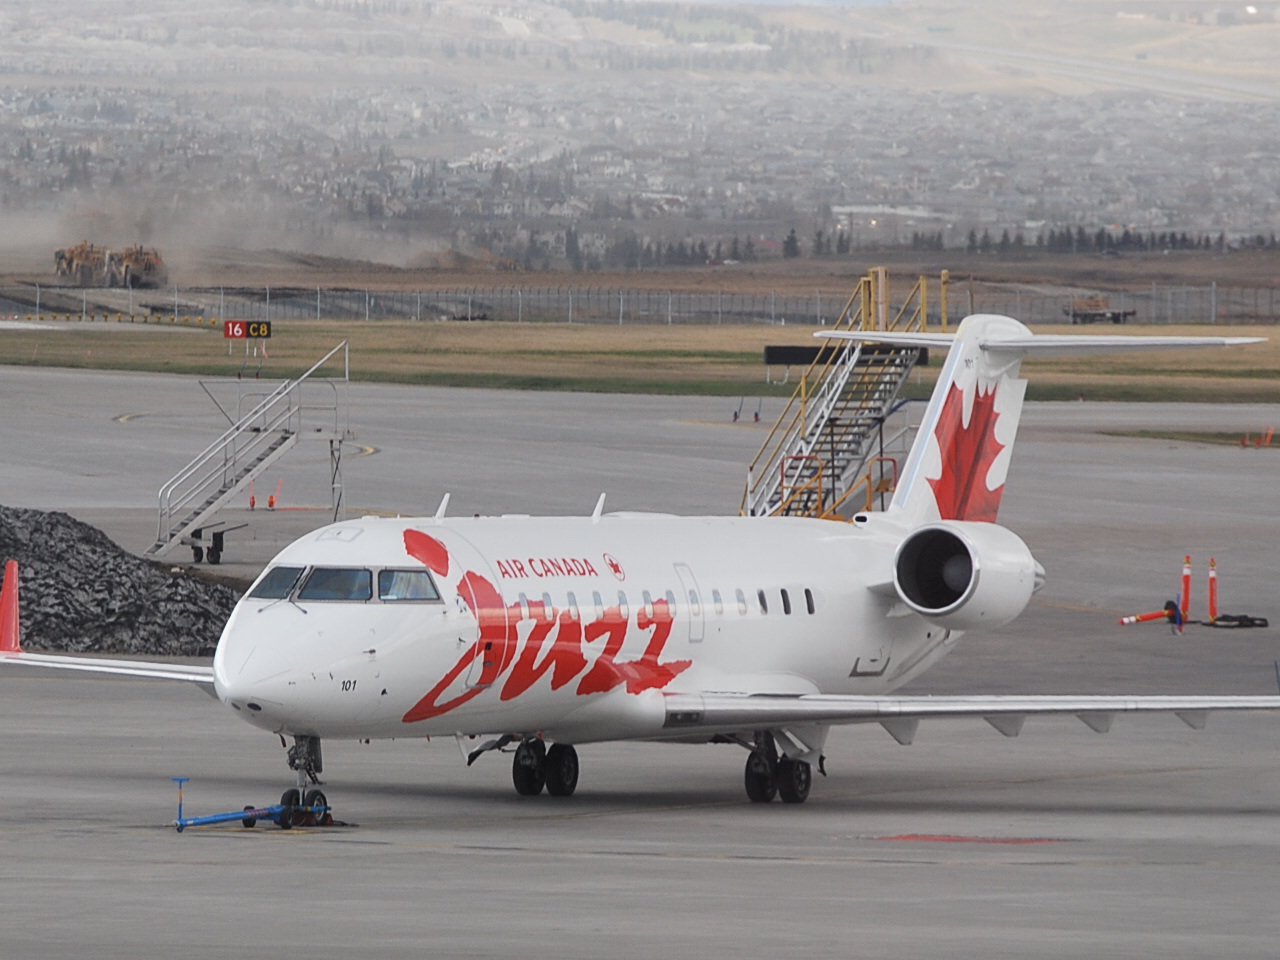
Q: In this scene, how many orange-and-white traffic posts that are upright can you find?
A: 2